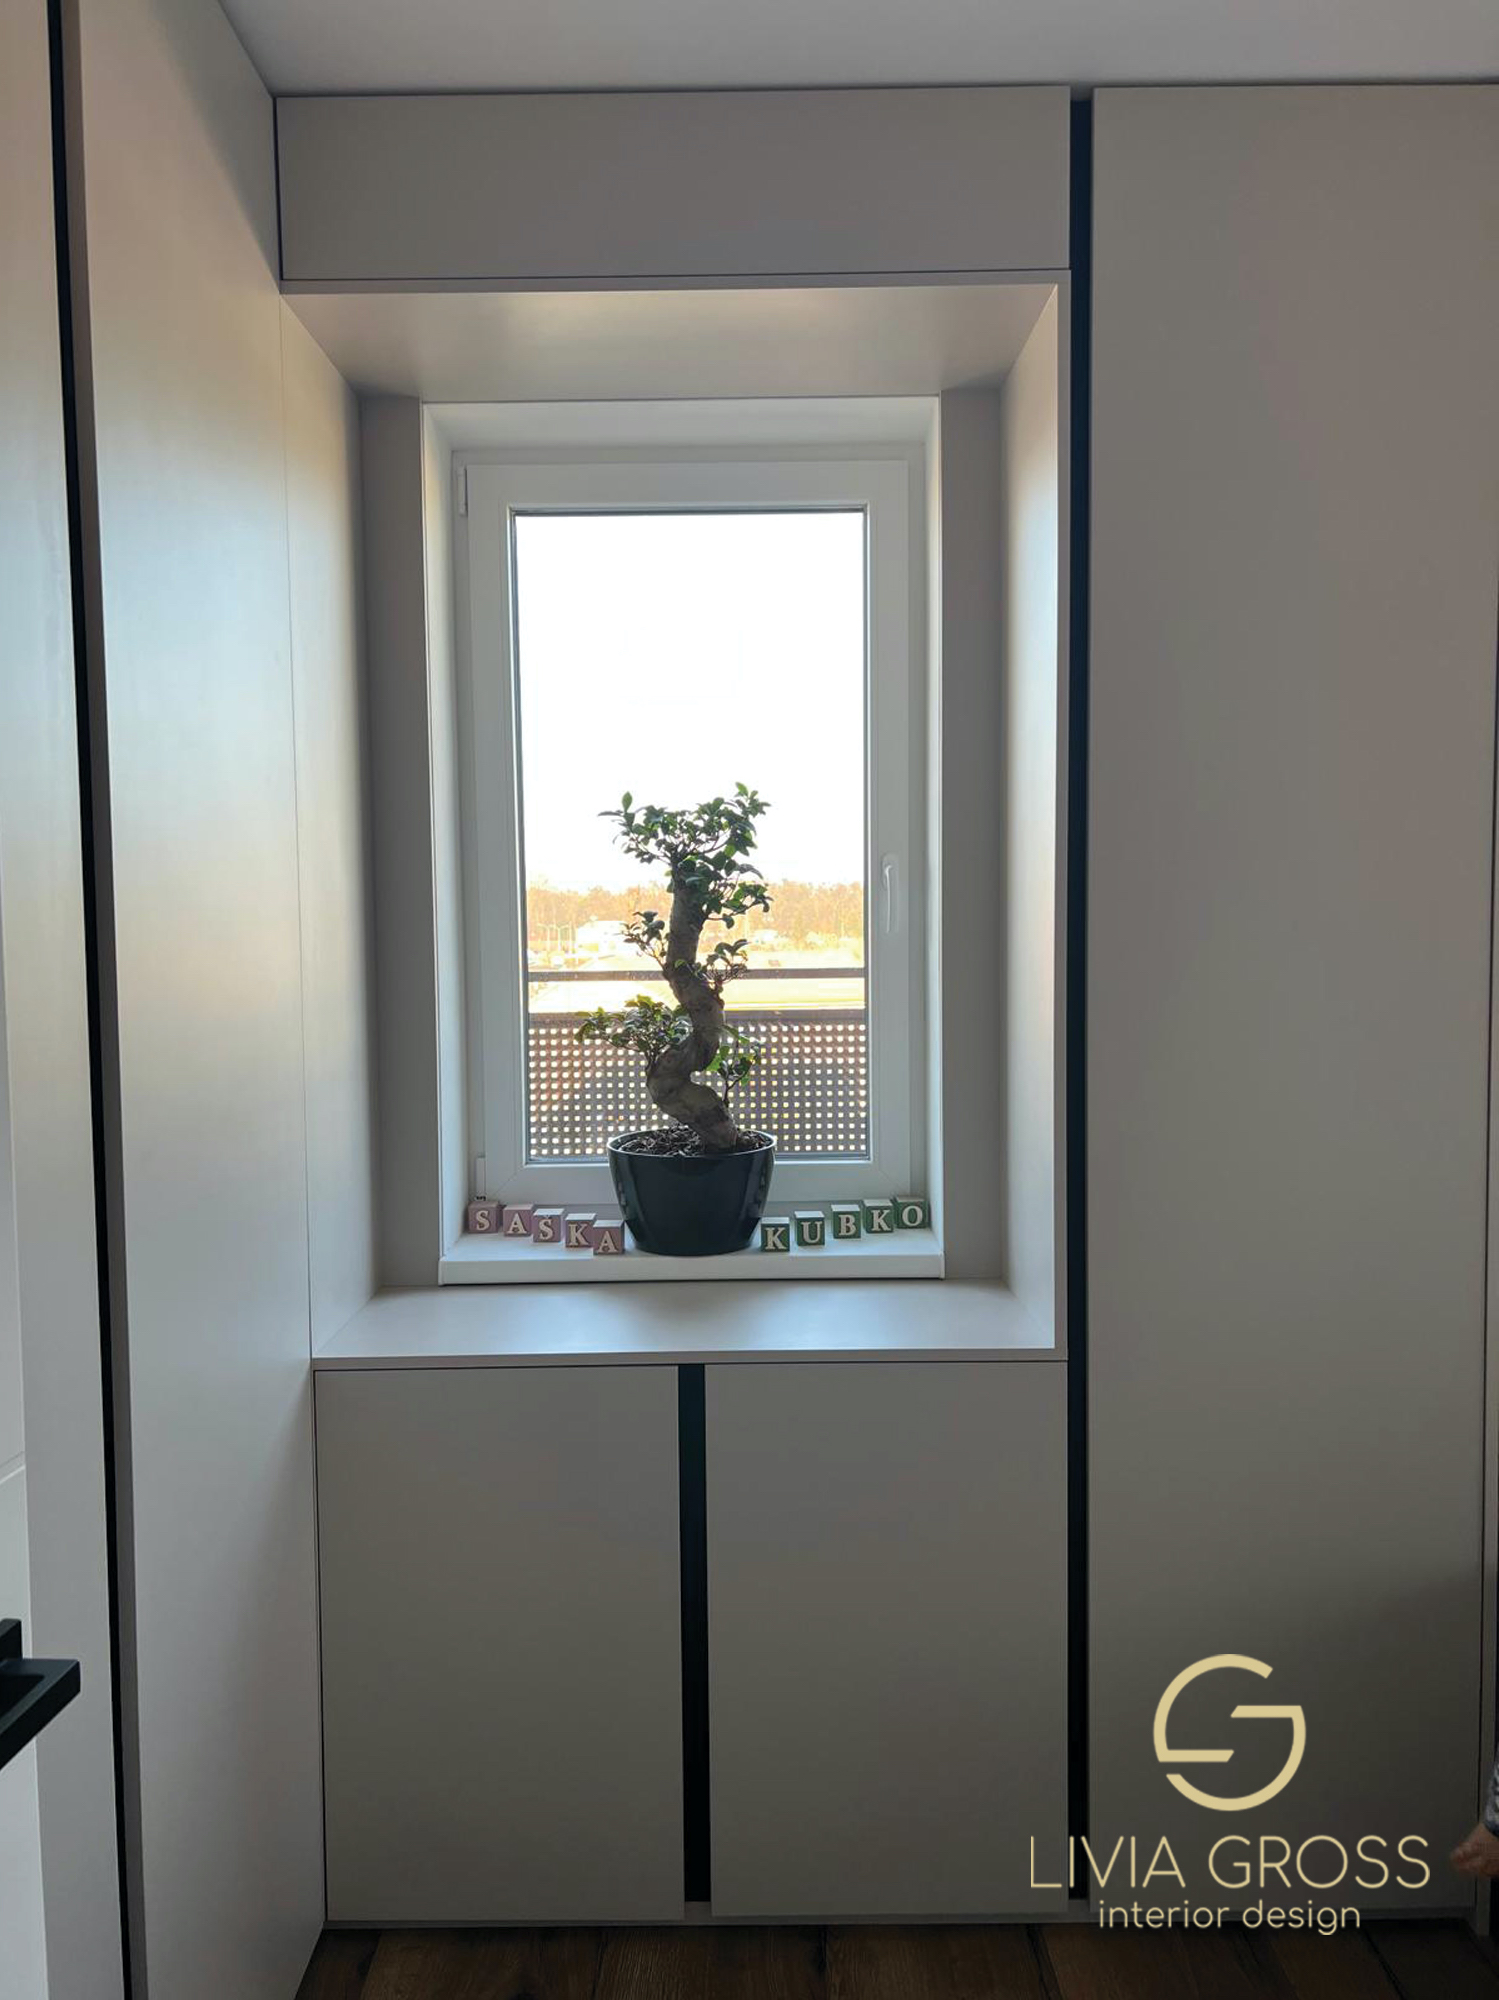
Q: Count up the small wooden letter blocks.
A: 10